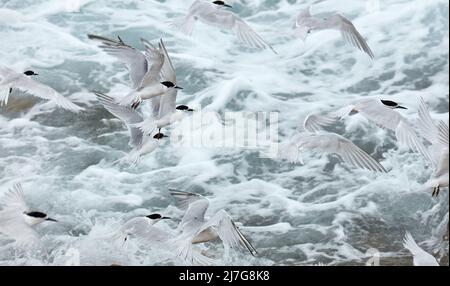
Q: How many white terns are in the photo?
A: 13